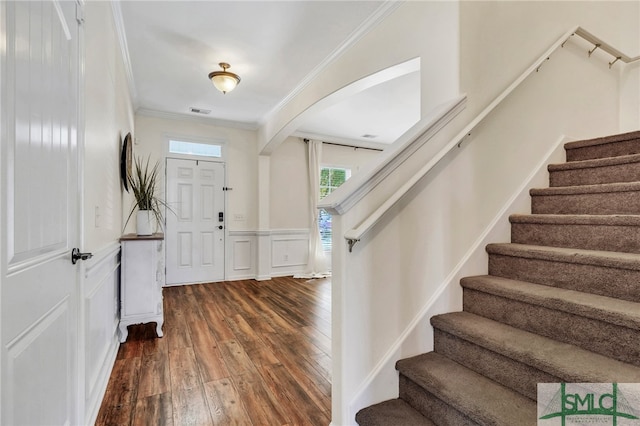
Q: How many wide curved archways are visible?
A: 1